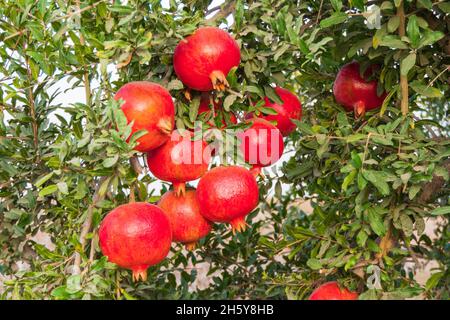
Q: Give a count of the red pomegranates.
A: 11